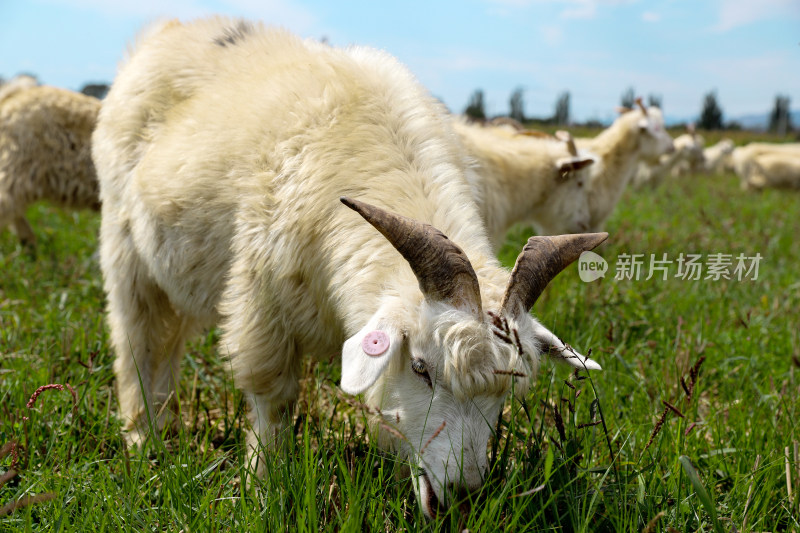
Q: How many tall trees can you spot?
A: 7